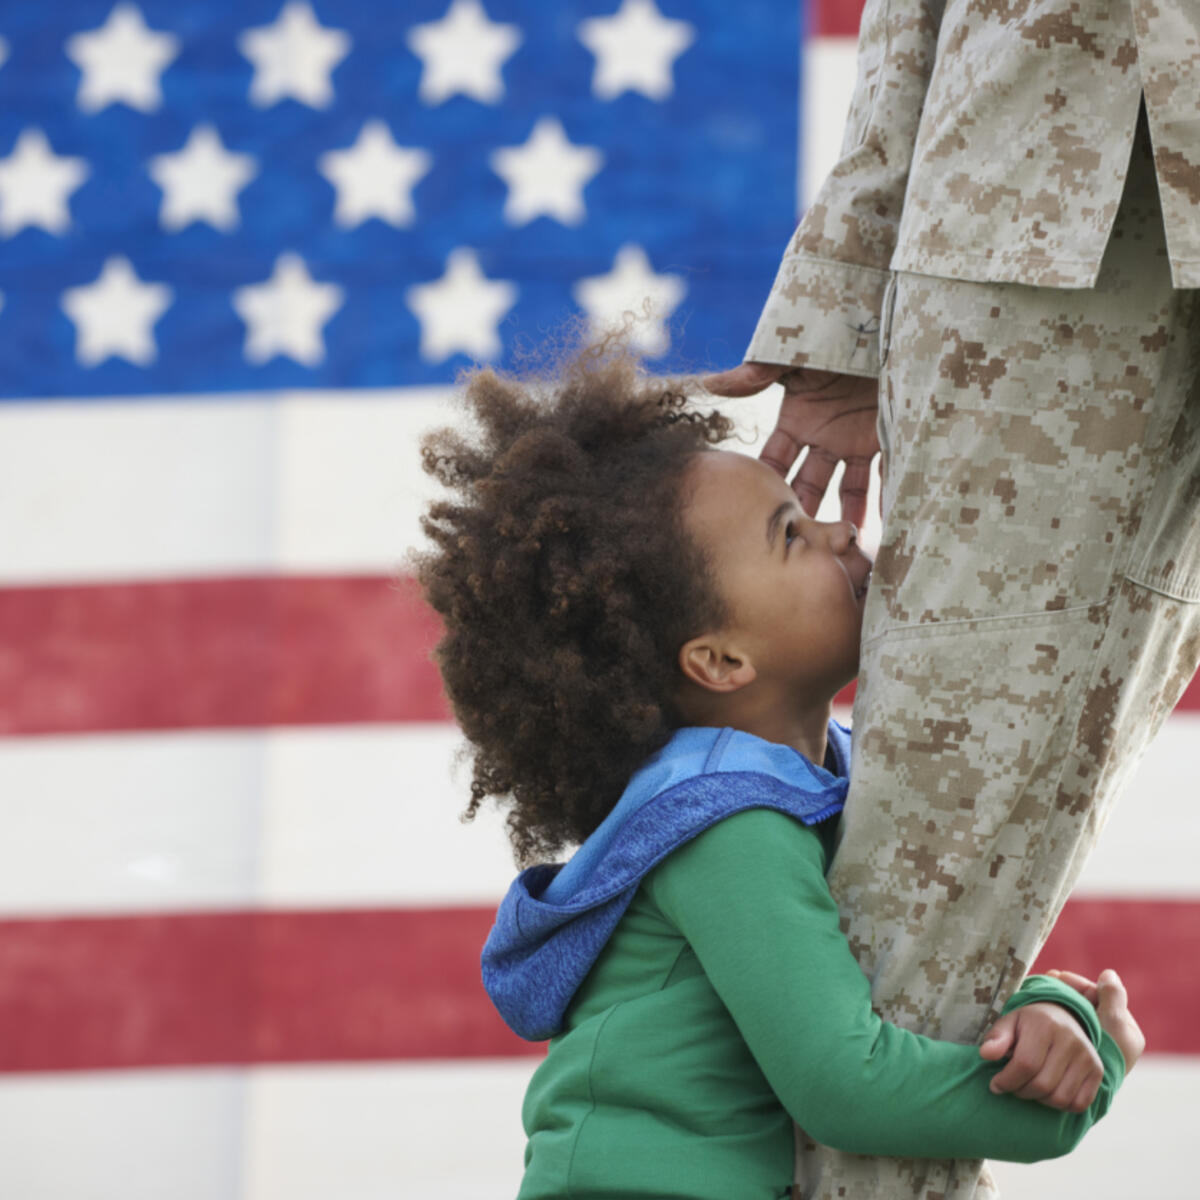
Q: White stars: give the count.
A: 12